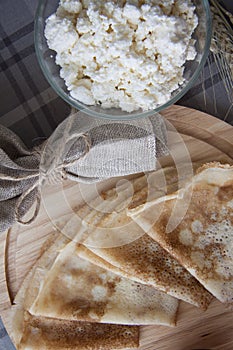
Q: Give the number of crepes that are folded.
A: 4